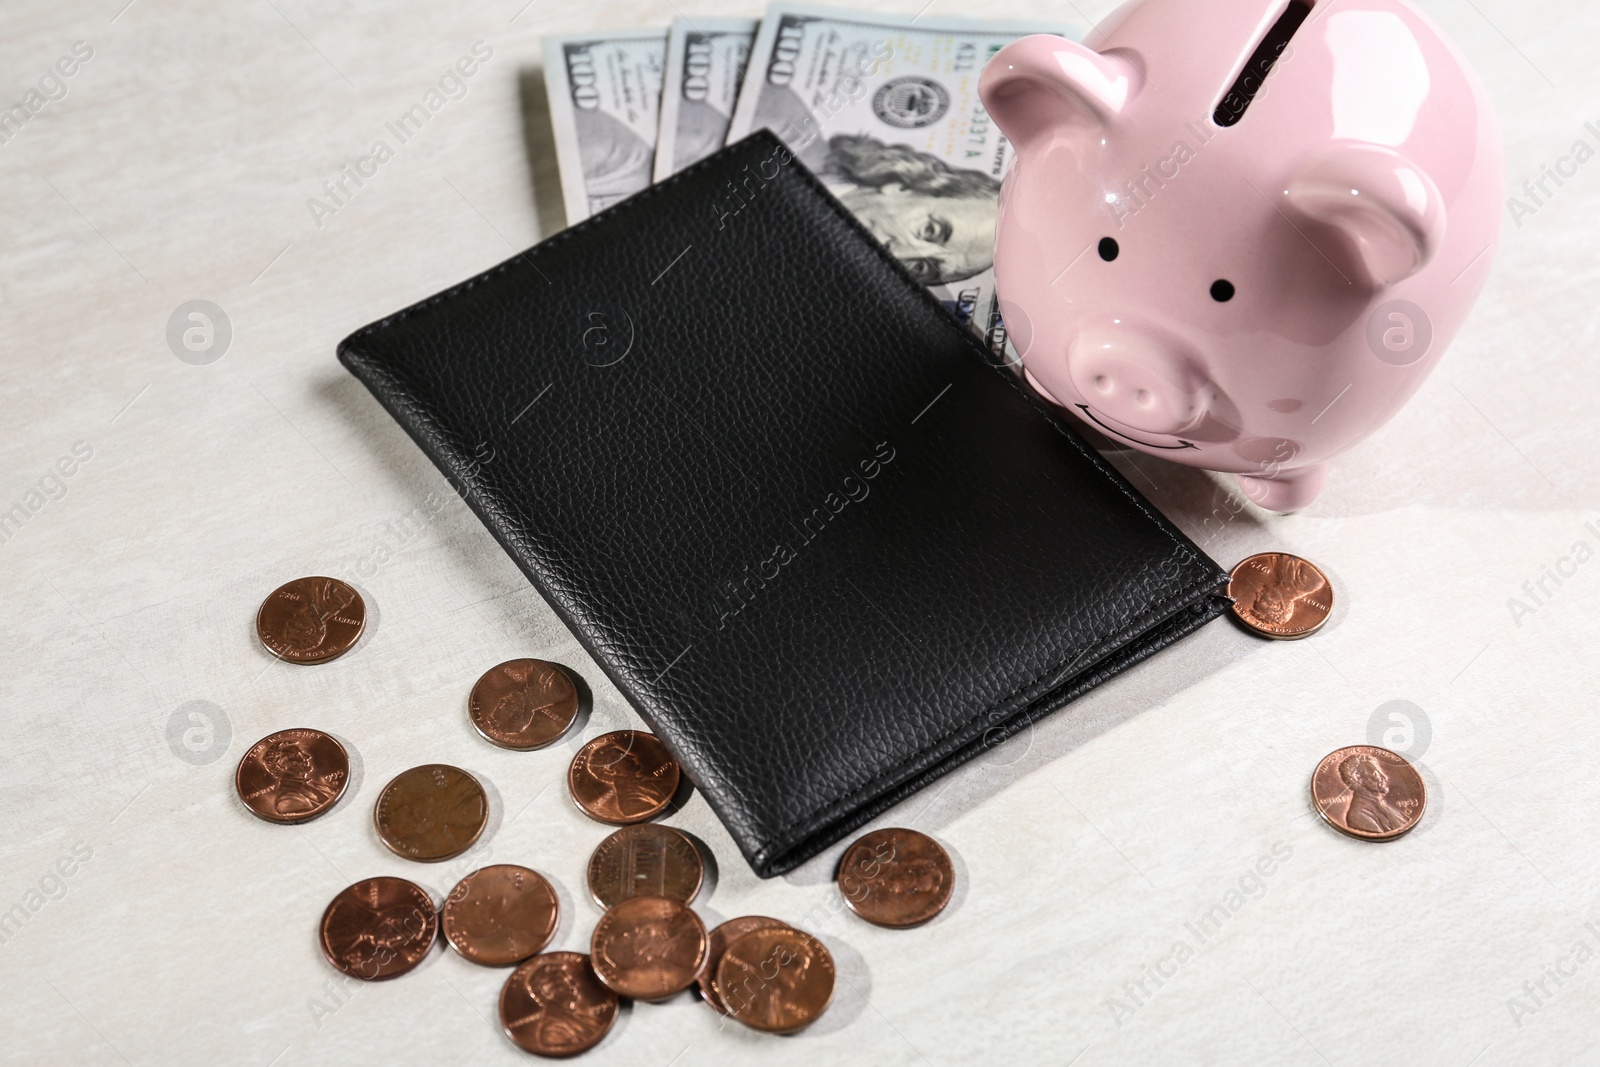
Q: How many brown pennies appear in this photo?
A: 15